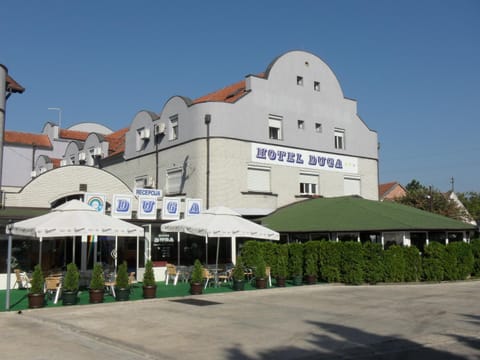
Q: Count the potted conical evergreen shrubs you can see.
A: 11